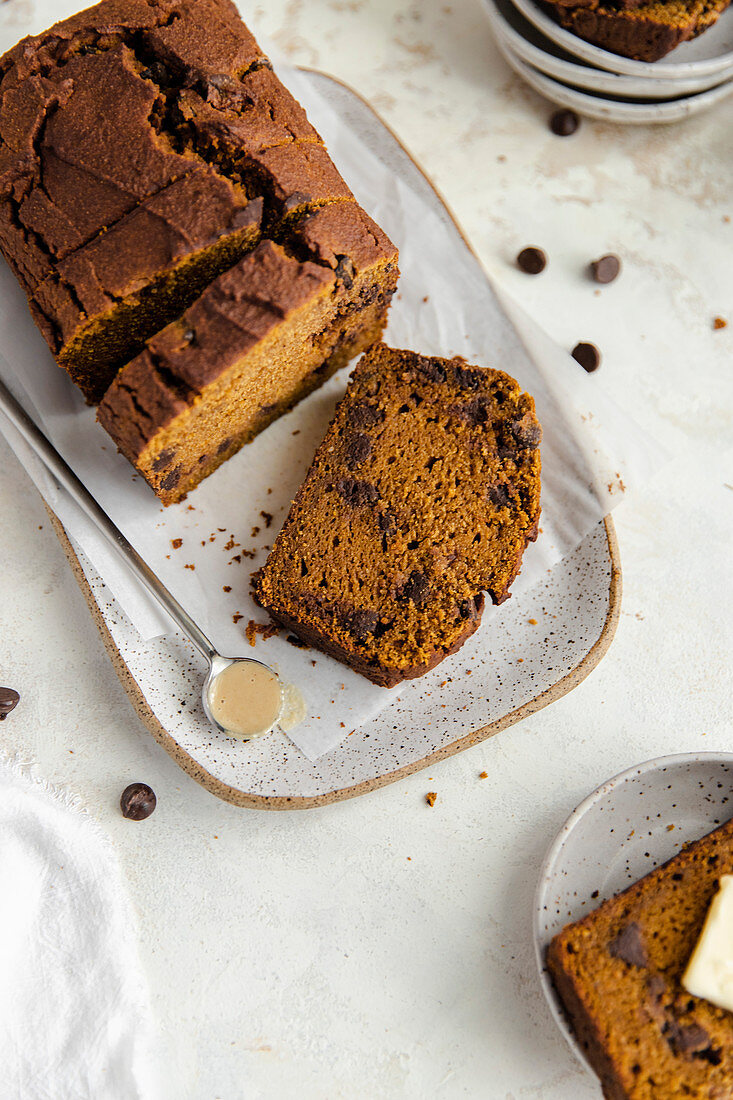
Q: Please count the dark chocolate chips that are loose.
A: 6